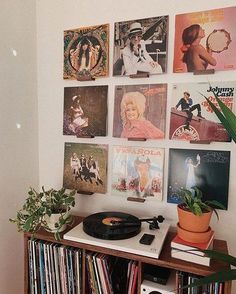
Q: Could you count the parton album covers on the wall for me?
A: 1